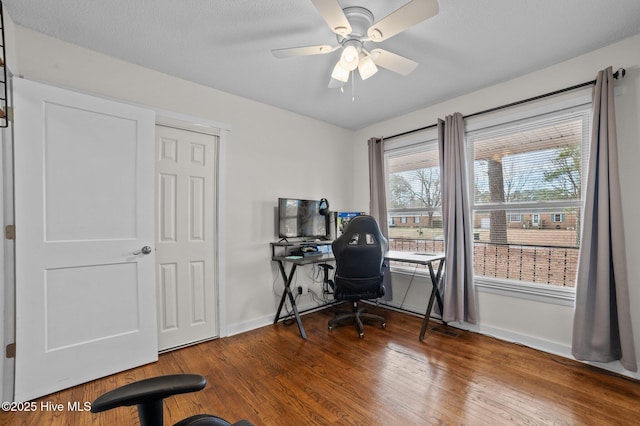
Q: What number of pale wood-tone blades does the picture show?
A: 5